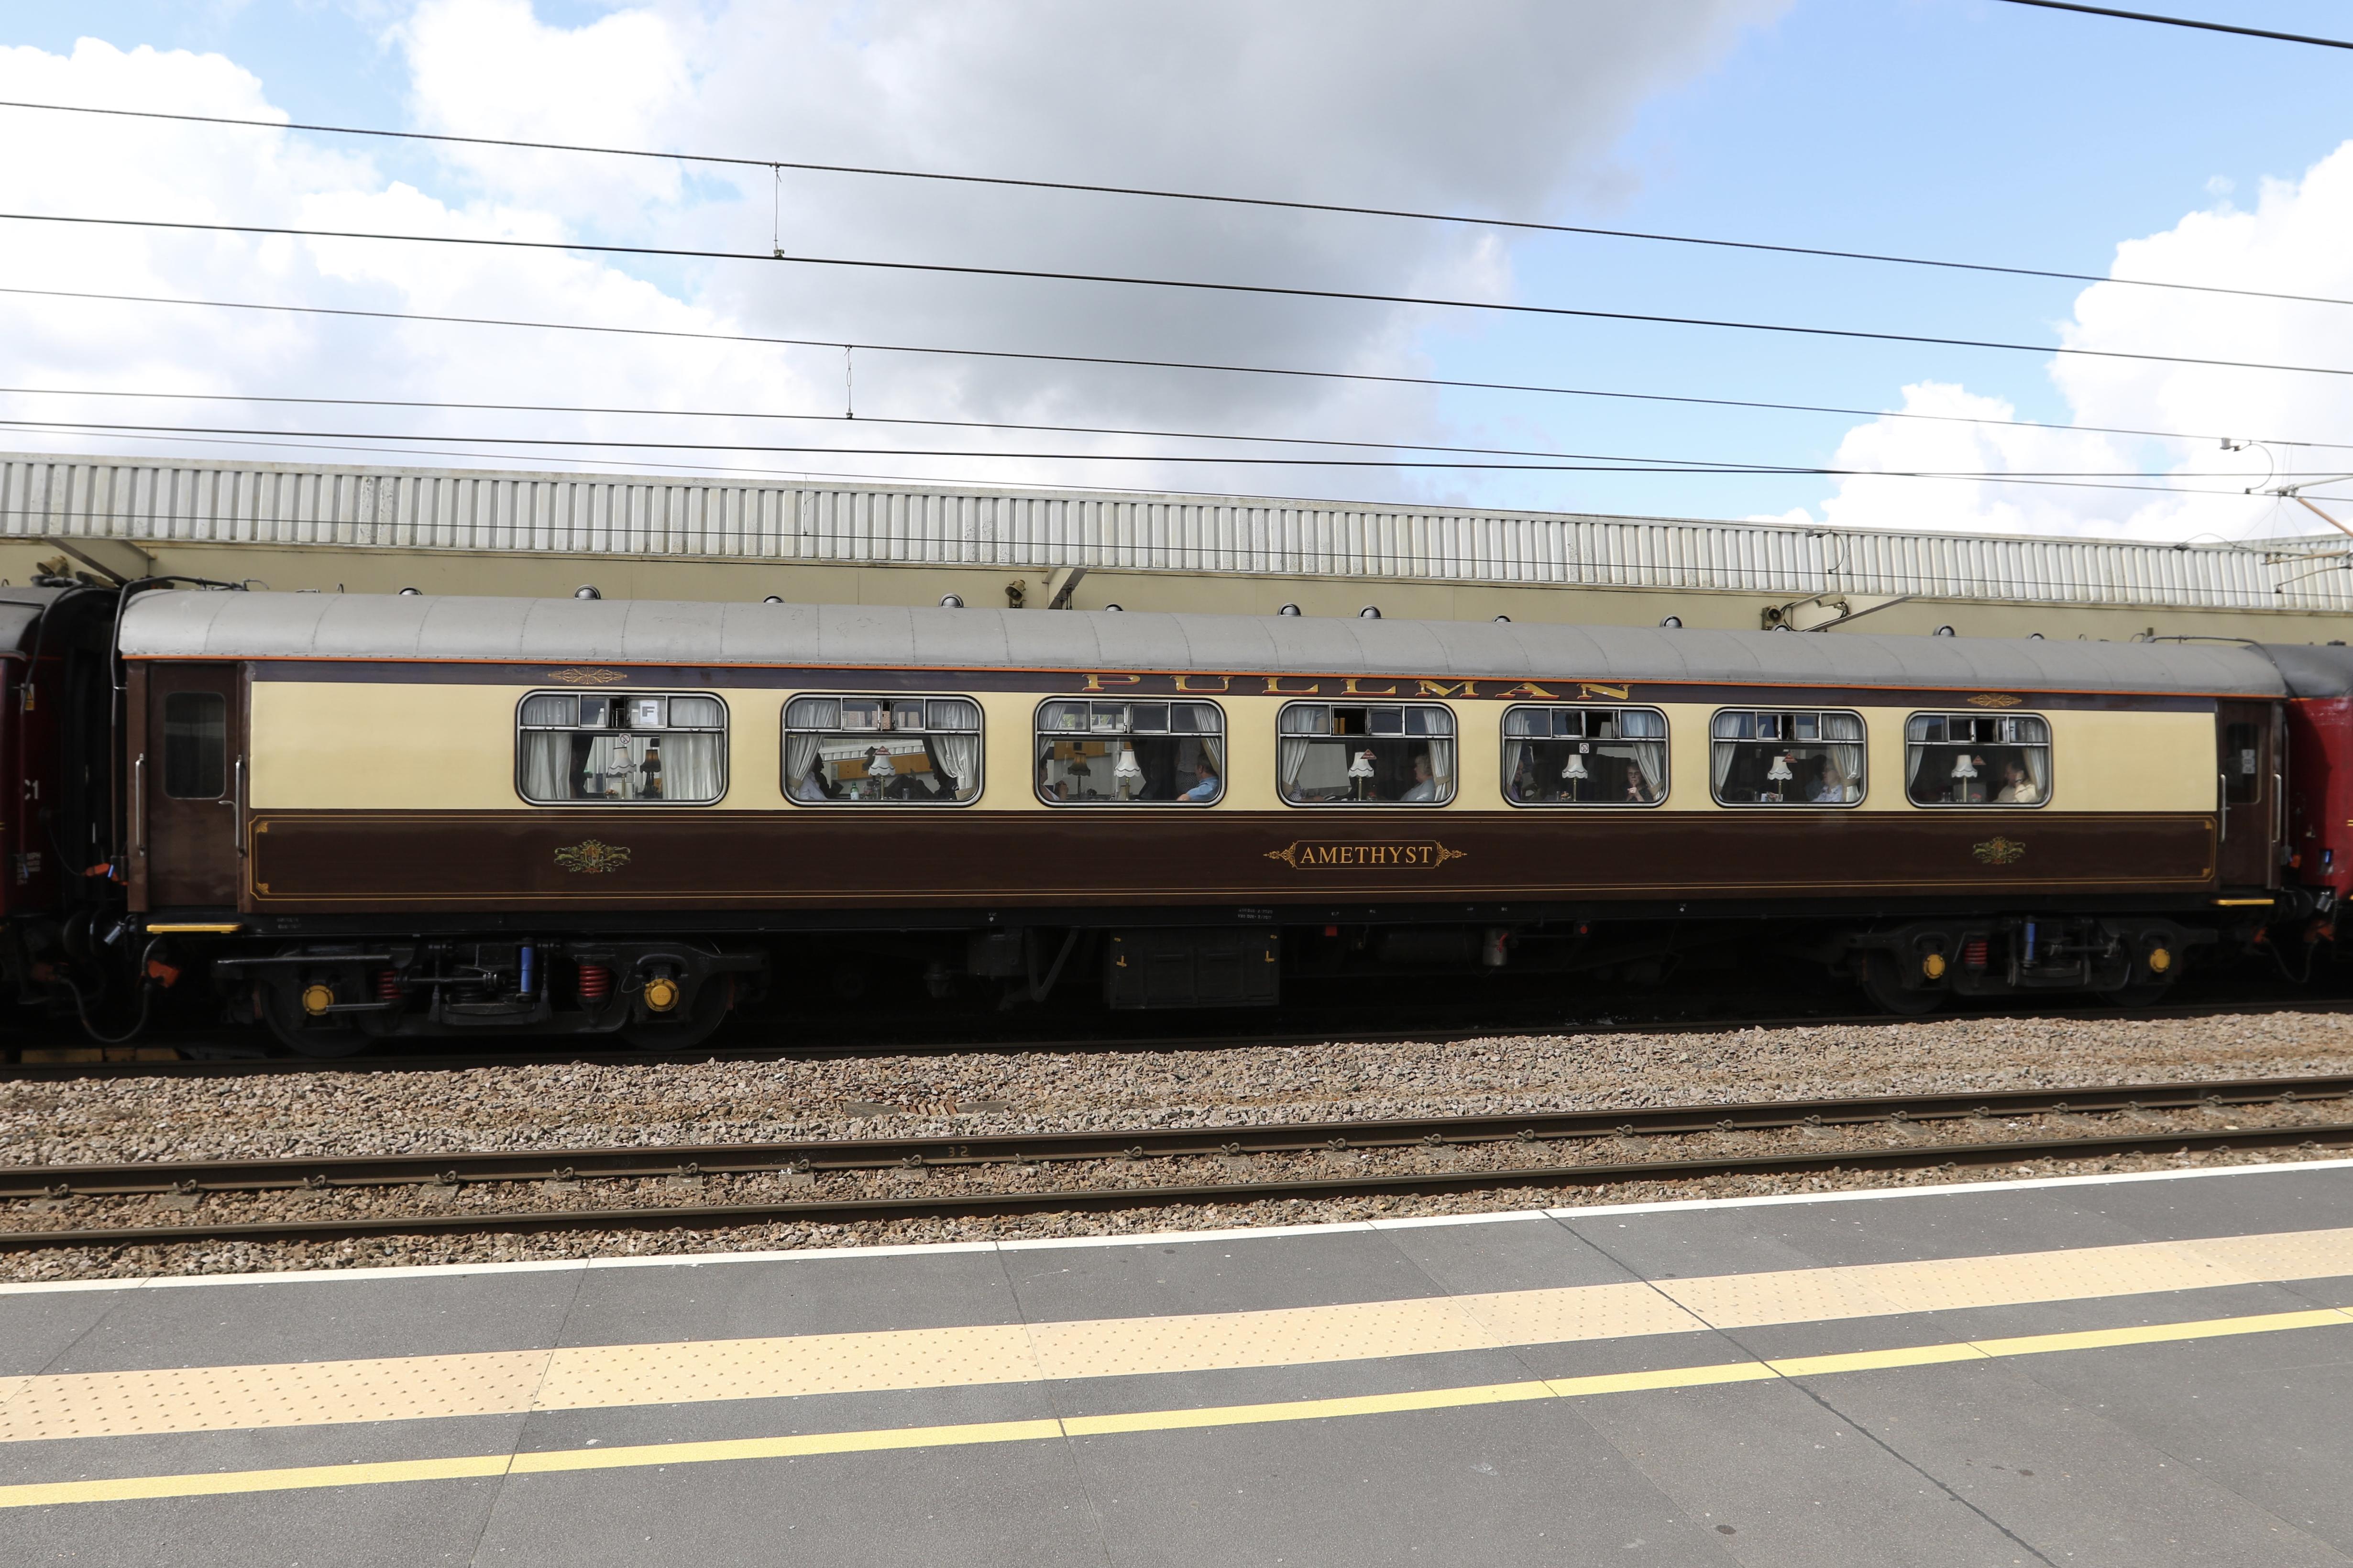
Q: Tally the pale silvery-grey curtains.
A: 14